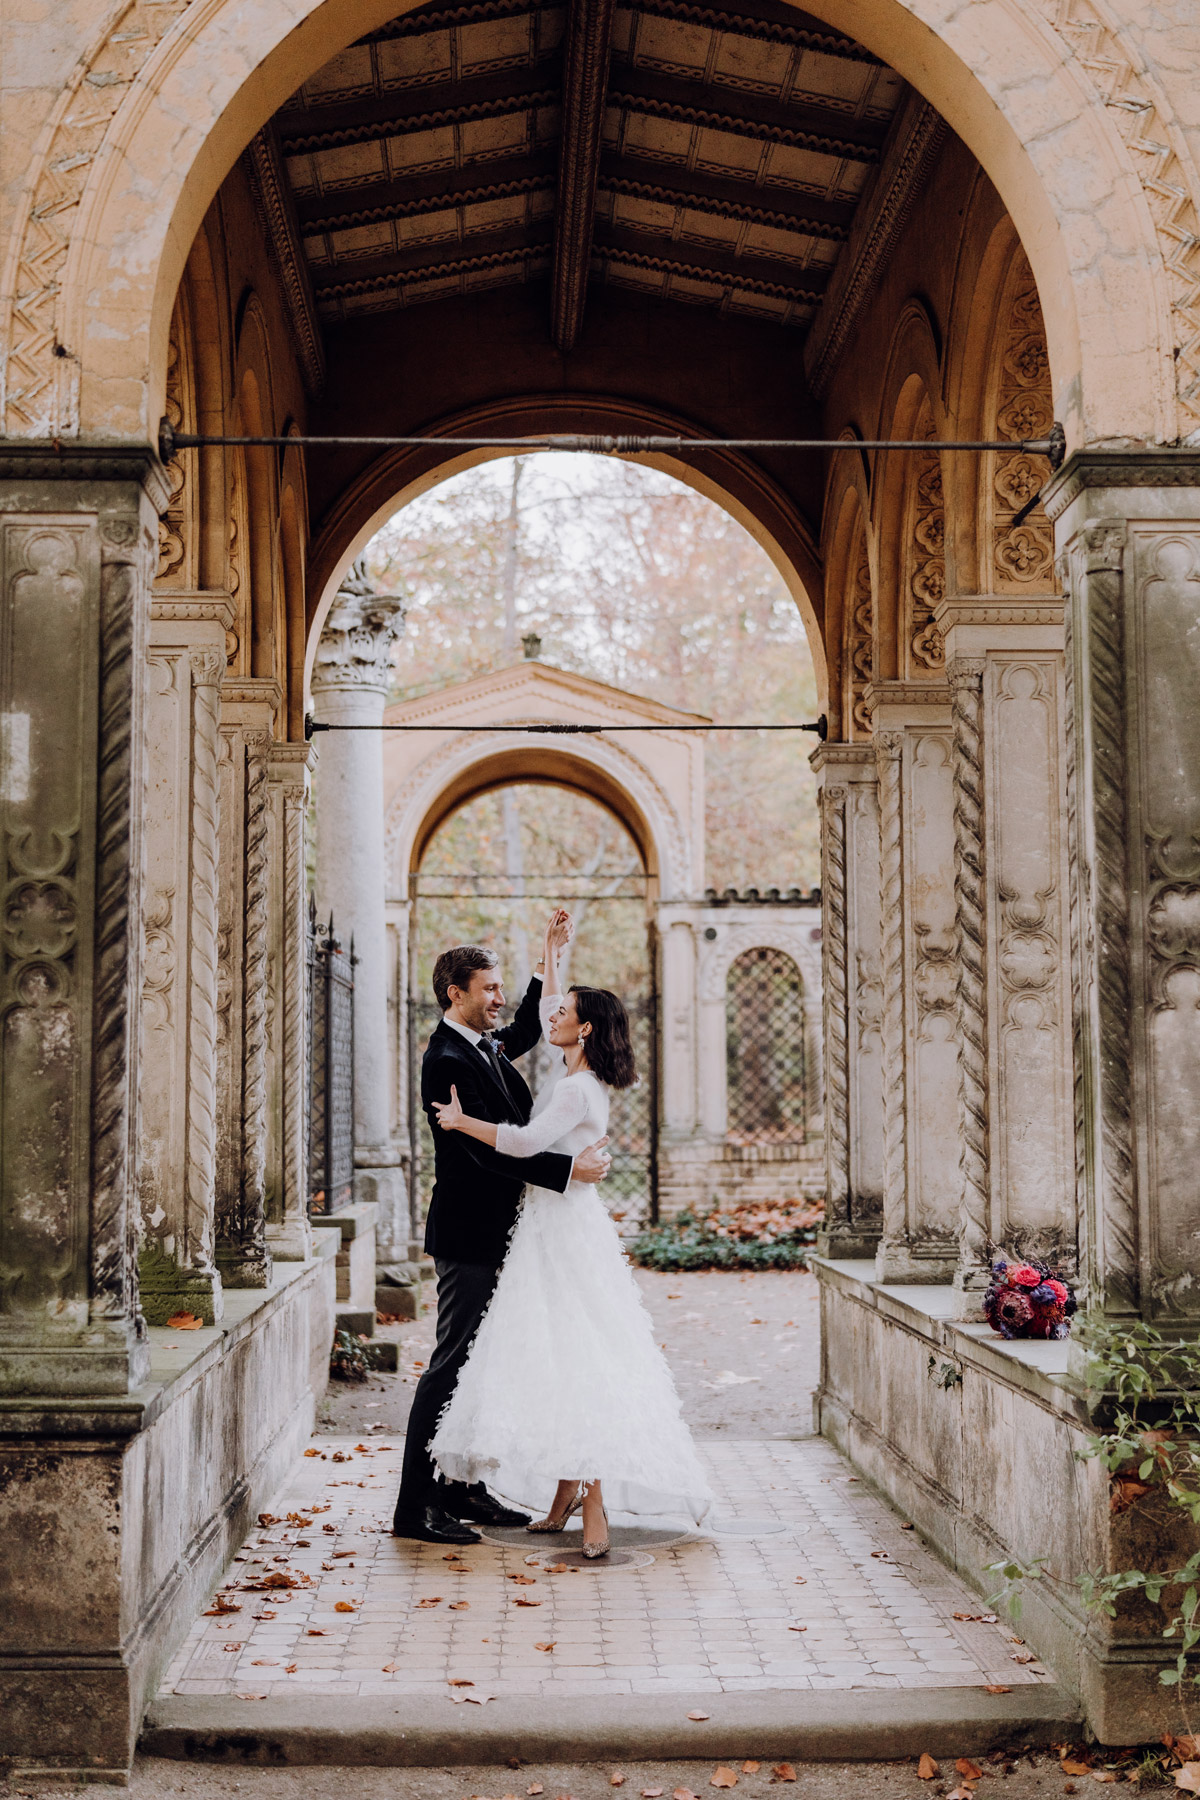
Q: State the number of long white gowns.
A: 1